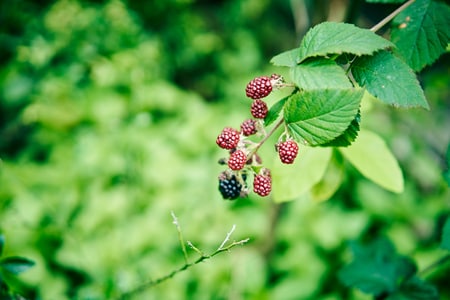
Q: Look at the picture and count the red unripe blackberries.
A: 7